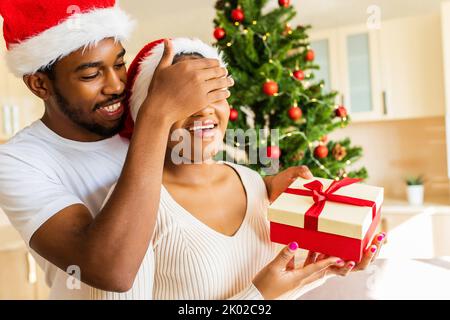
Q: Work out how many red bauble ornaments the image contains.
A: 11